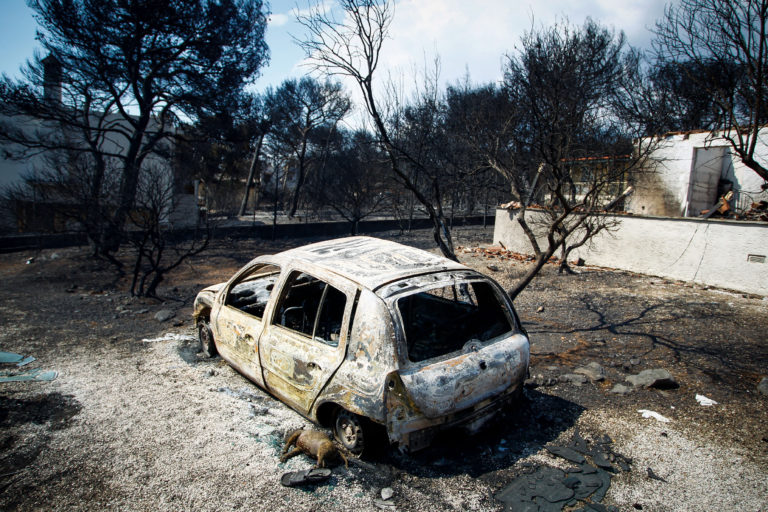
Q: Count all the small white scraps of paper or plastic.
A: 2